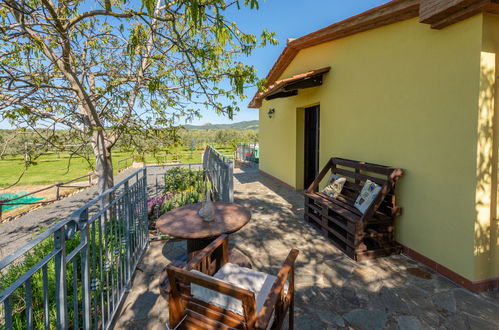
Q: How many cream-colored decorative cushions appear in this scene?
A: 2